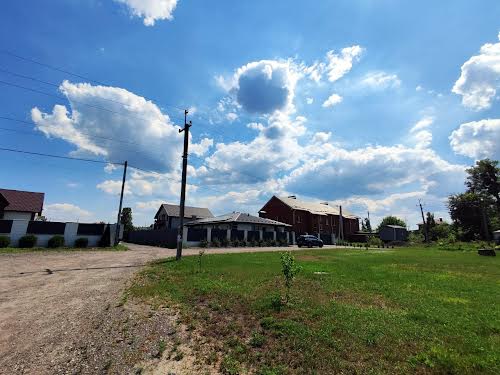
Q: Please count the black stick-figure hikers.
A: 0